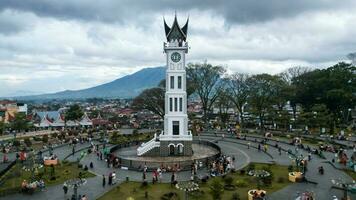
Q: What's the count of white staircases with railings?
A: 1